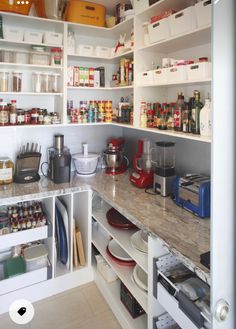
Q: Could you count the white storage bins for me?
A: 12